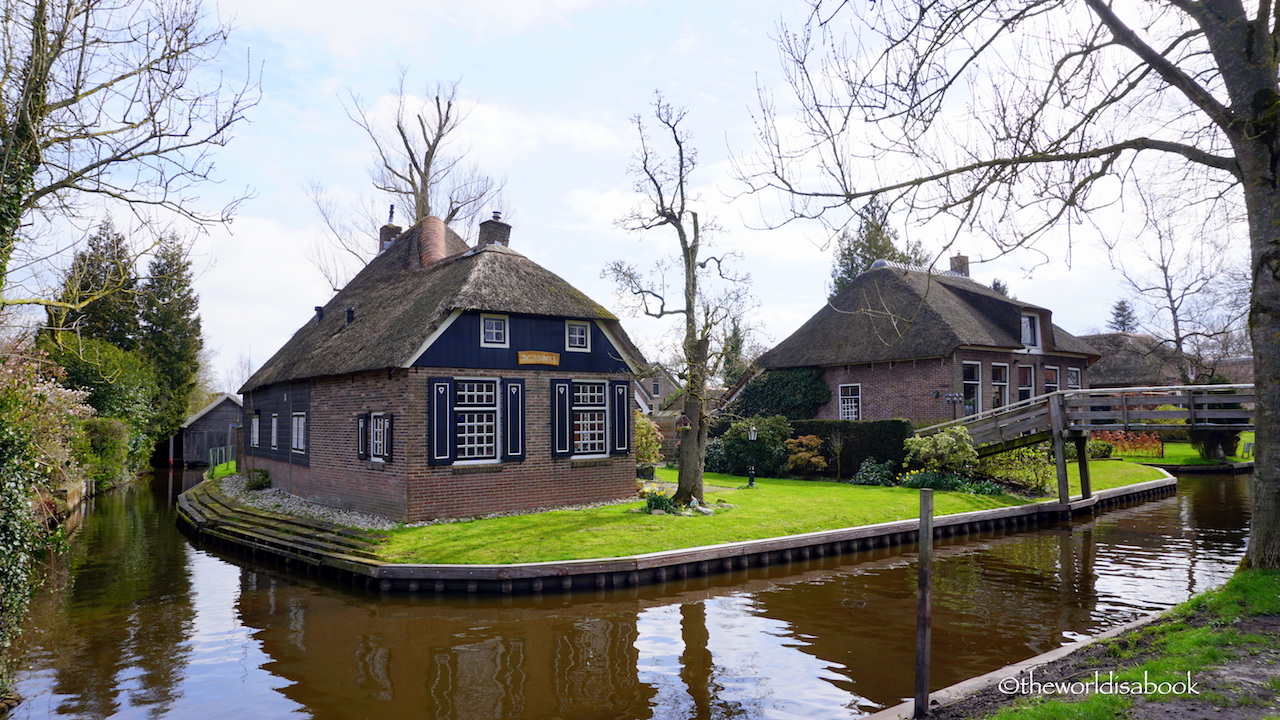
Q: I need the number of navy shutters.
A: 6